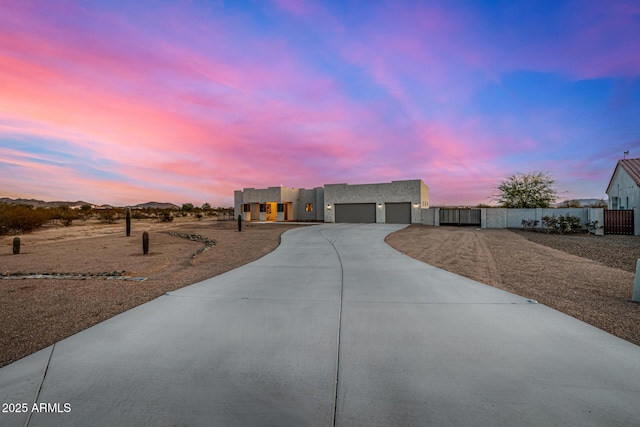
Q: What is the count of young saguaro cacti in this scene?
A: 4